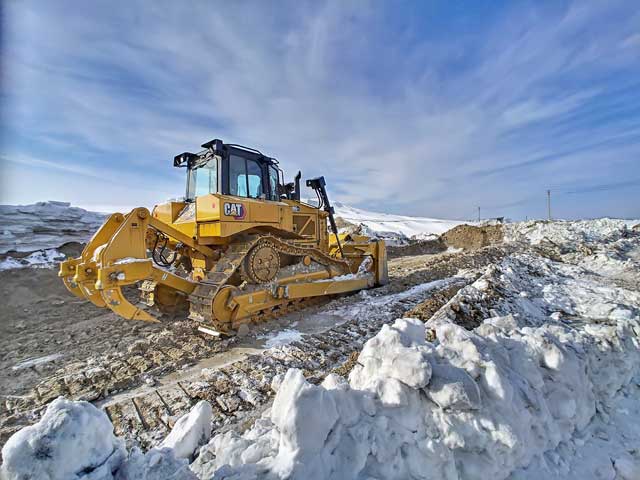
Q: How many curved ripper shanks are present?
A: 3